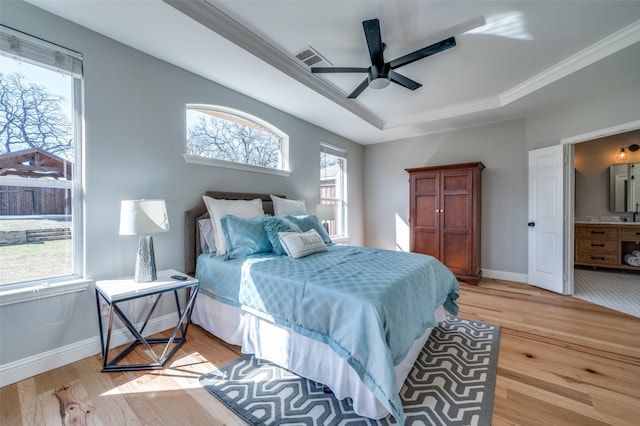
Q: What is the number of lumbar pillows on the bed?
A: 1